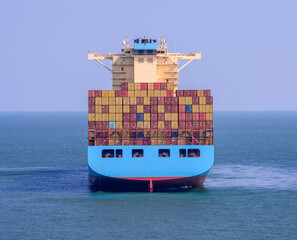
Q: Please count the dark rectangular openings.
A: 6